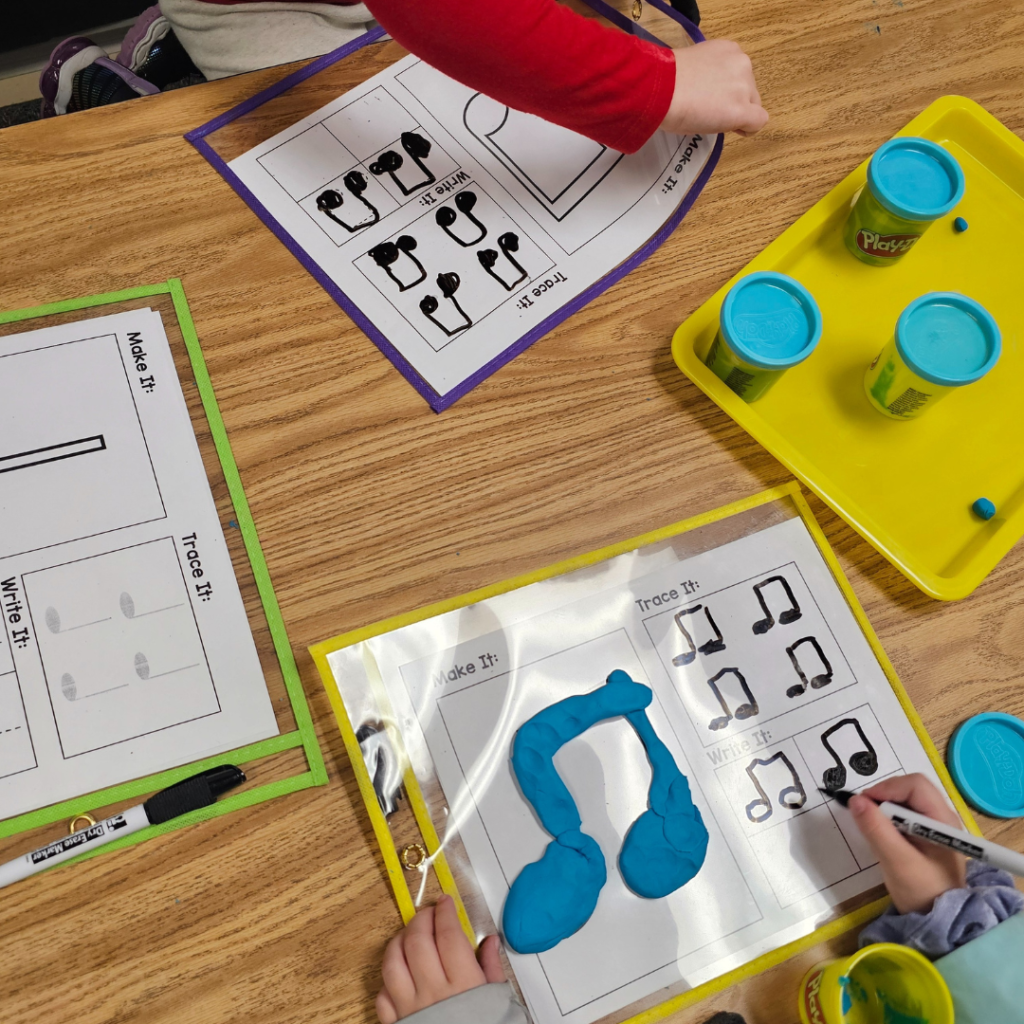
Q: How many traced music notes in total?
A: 8